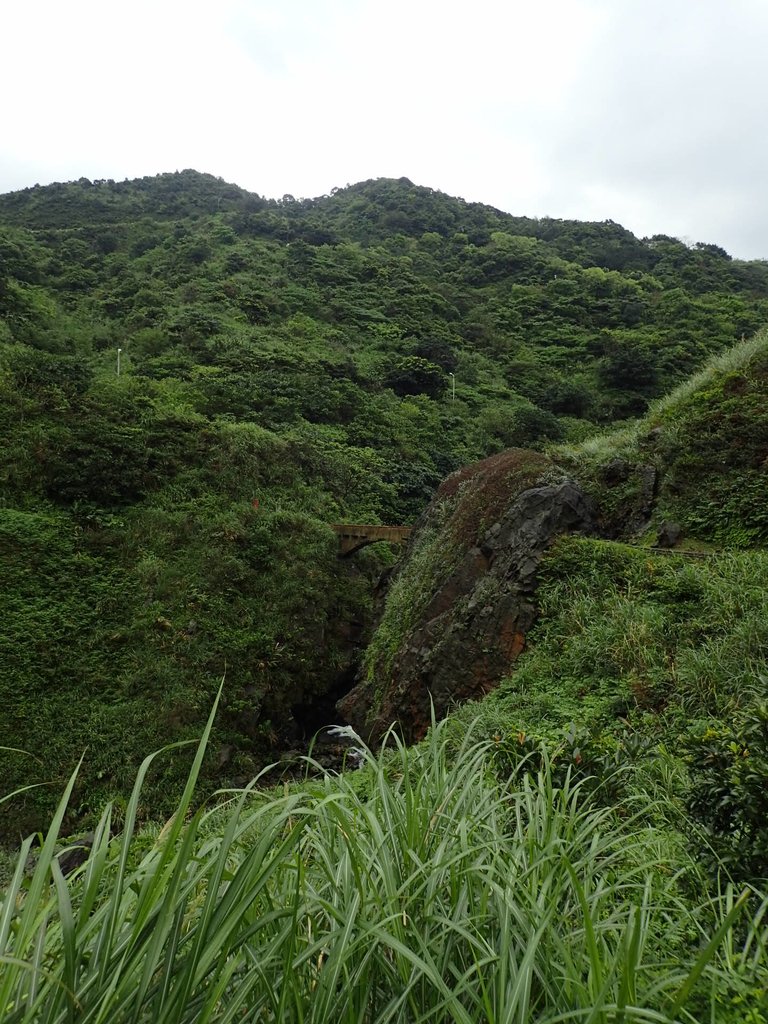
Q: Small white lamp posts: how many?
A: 2